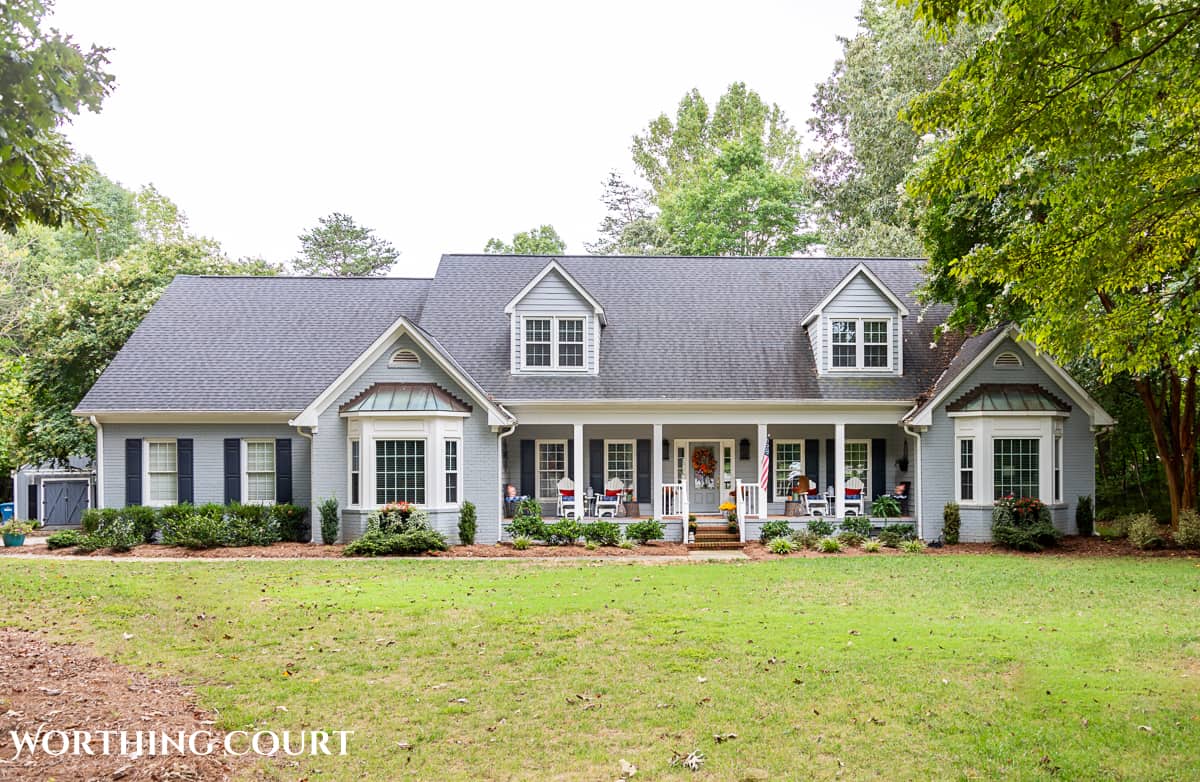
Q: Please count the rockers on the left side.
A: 2